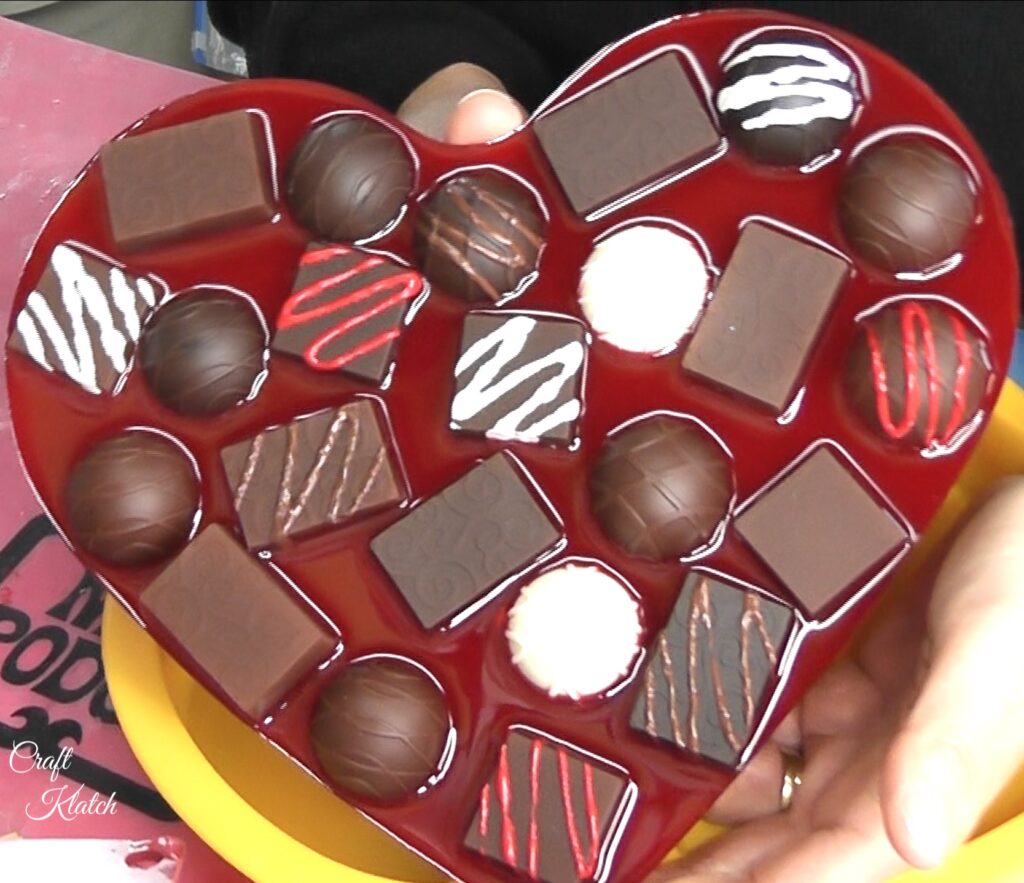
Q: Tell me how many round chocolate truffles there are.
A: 11